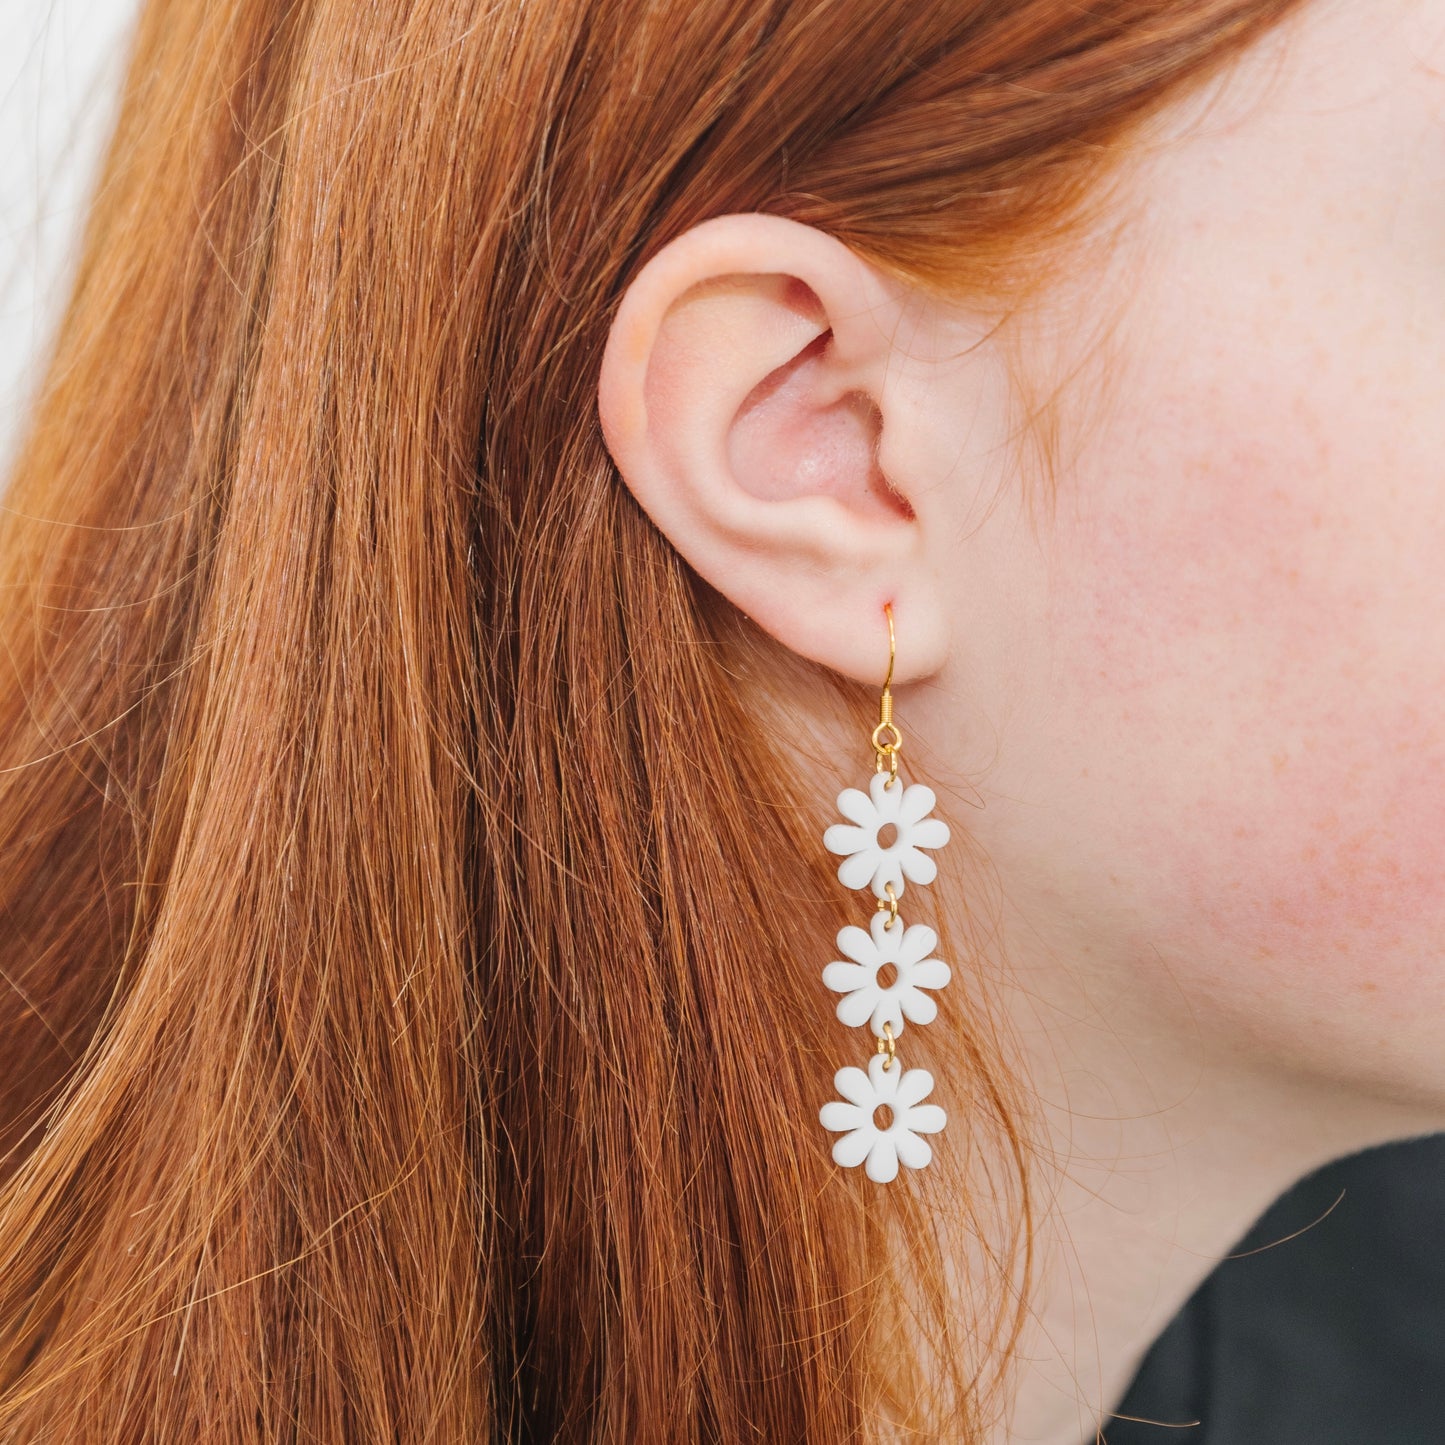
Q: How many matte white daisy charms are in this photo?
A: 3